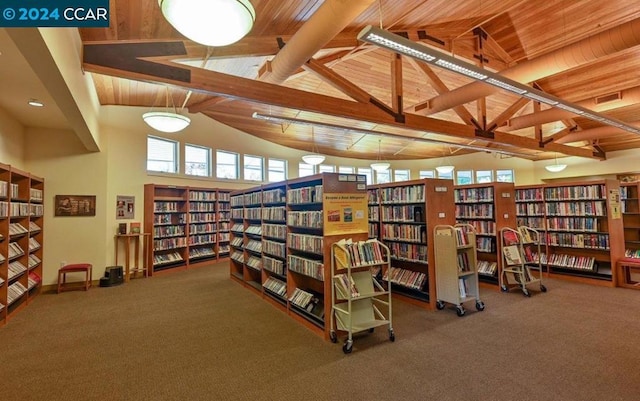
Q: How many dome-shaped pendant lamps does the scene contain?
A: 6